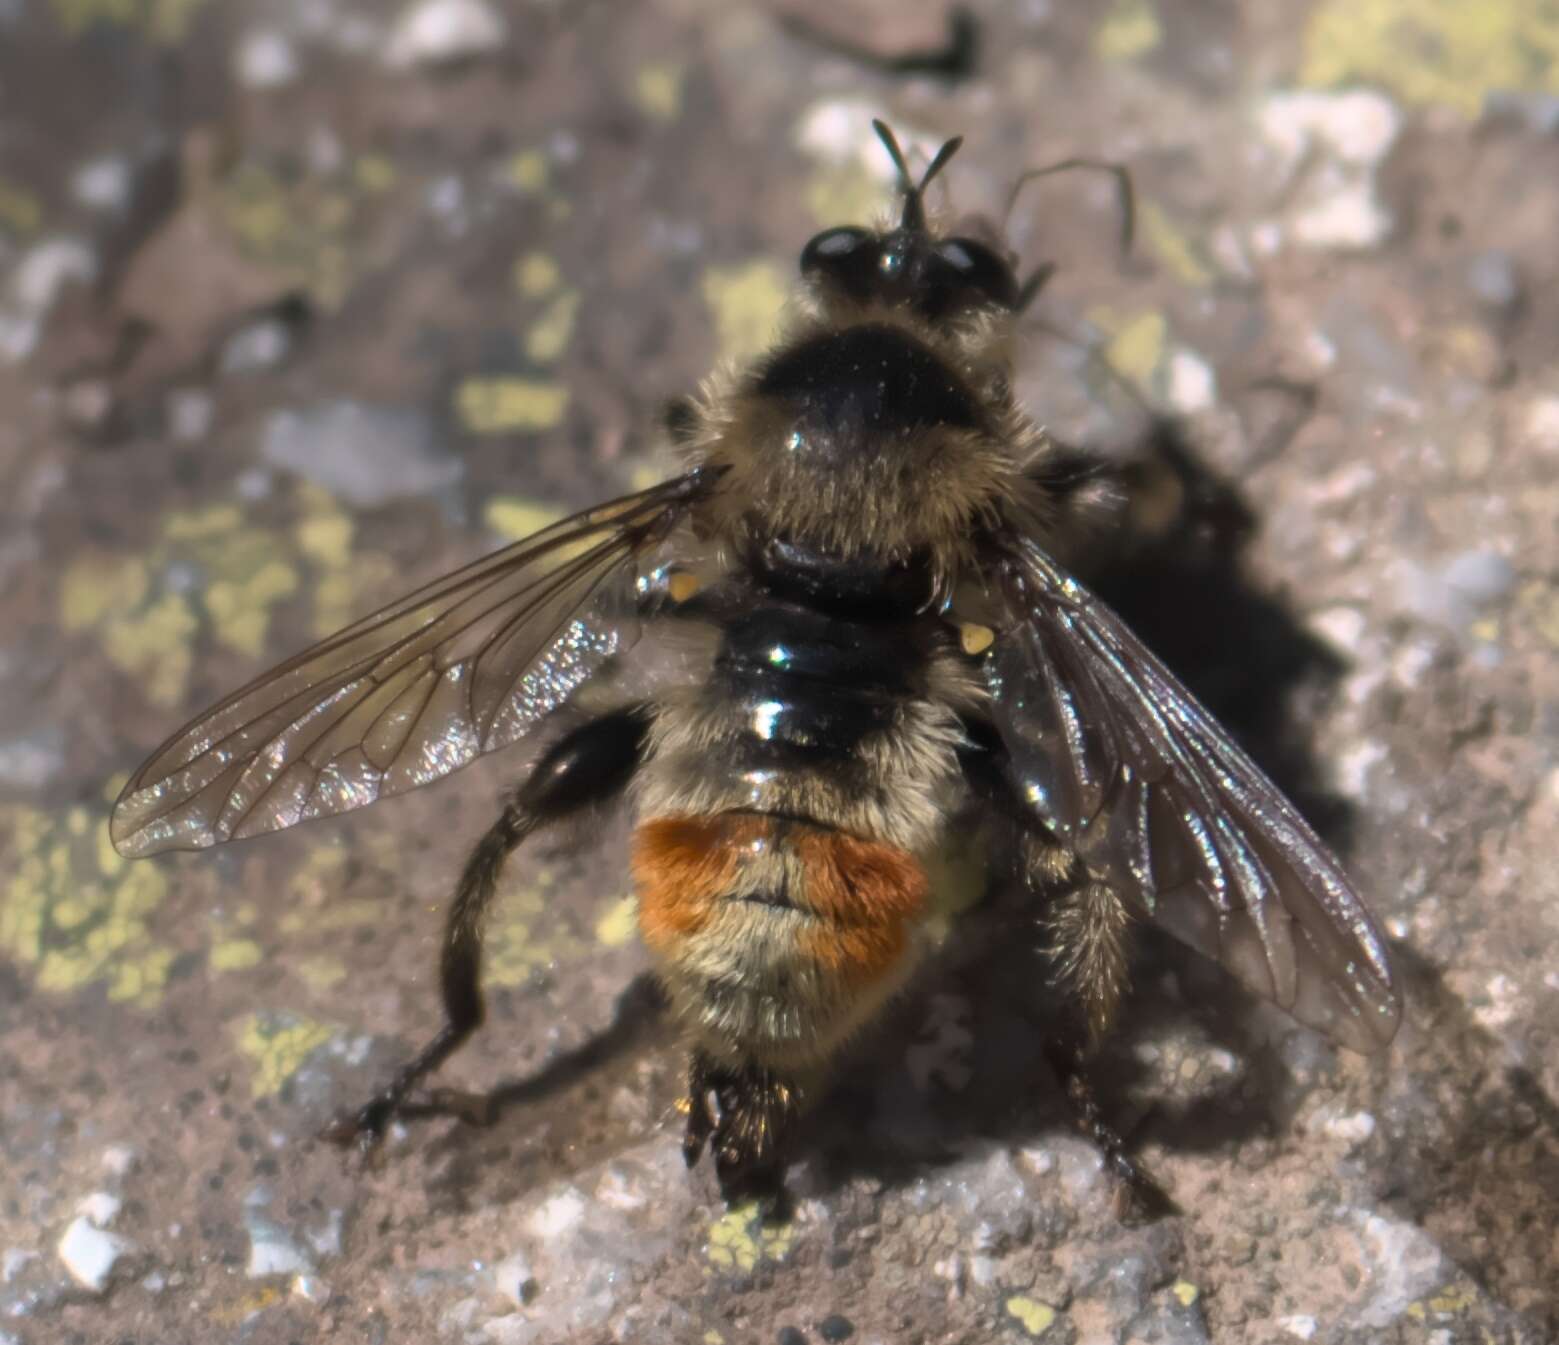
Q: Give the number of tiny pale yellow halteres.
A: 2